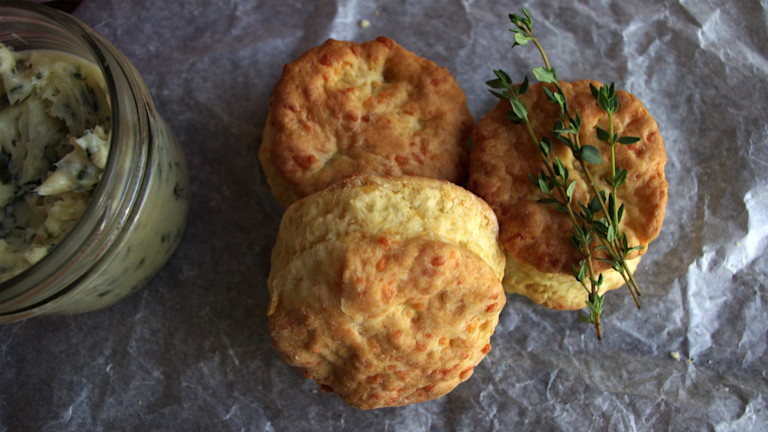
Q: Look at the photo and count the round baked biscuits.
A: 3